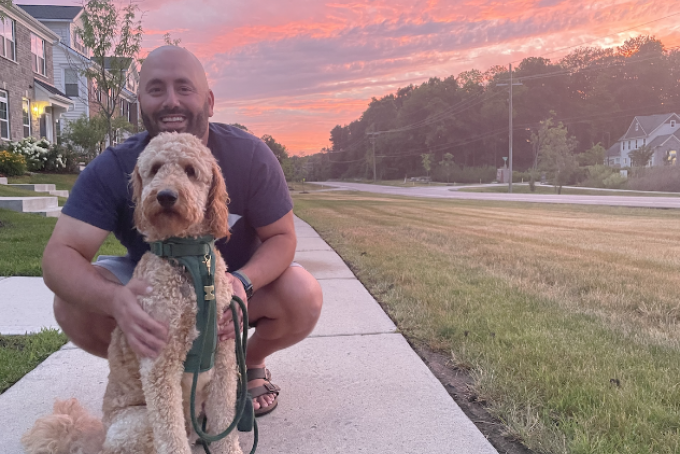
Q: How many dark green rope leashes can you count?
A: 1